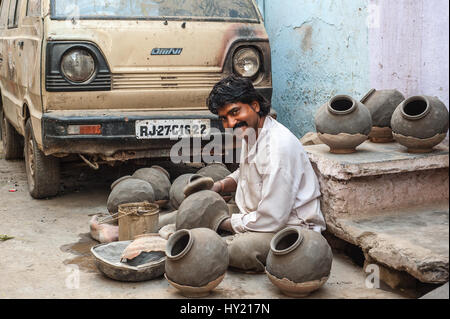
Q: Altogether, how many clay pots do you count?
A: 10